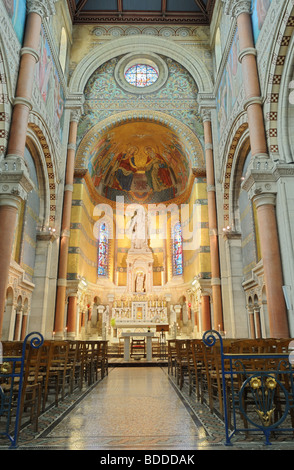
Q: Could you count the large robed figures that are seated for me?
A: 2